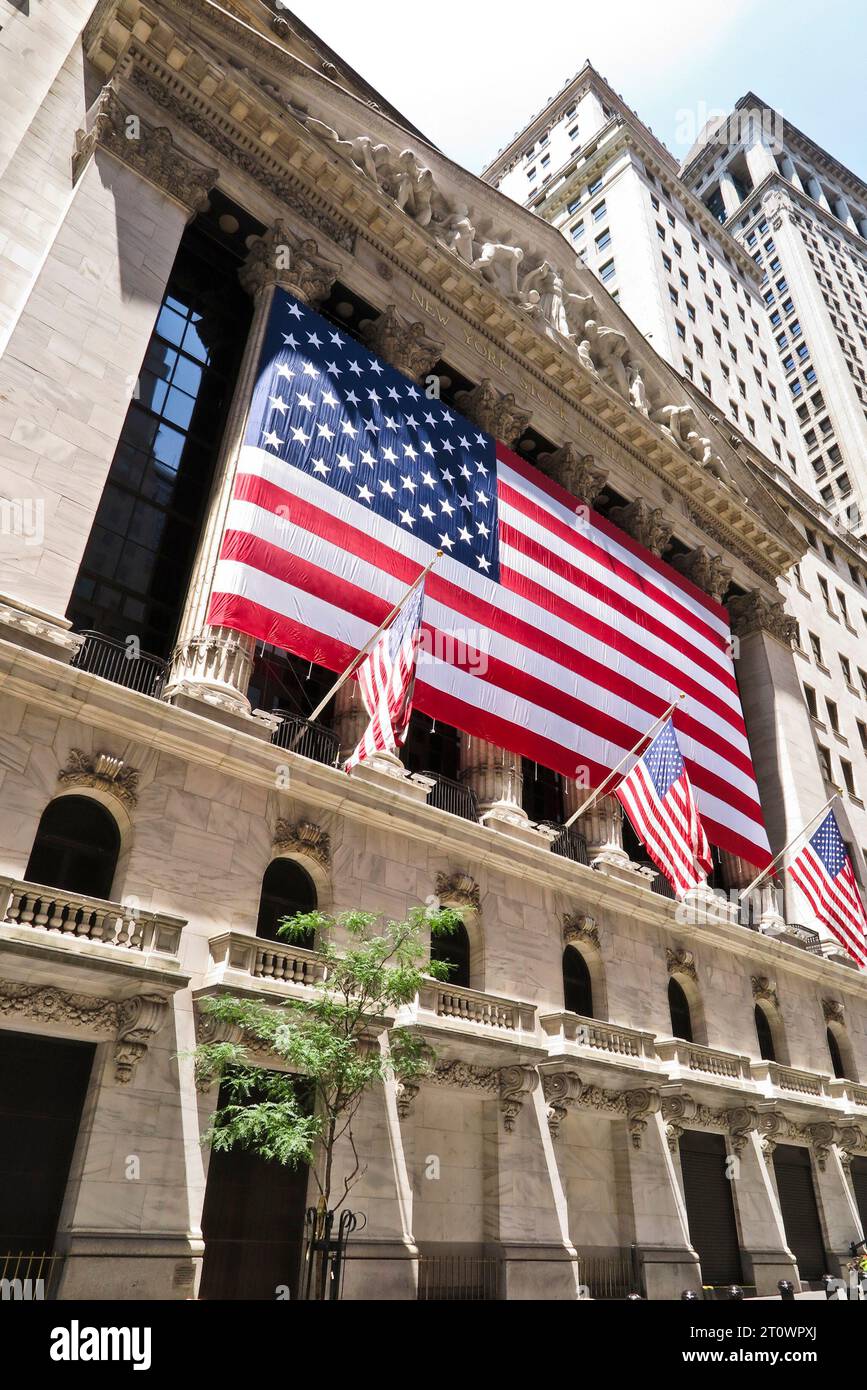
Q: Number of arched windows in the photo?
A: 7